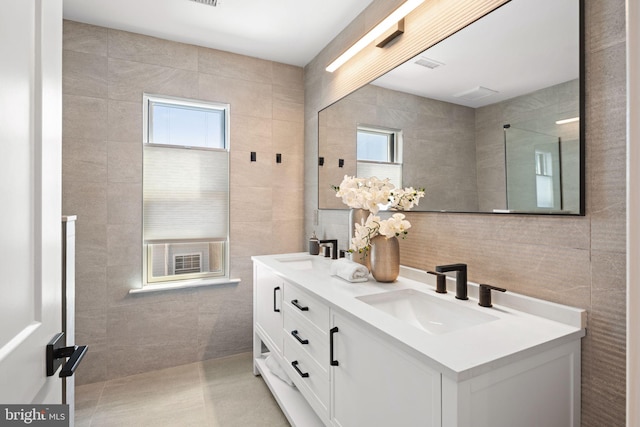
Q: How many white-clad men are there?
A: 0